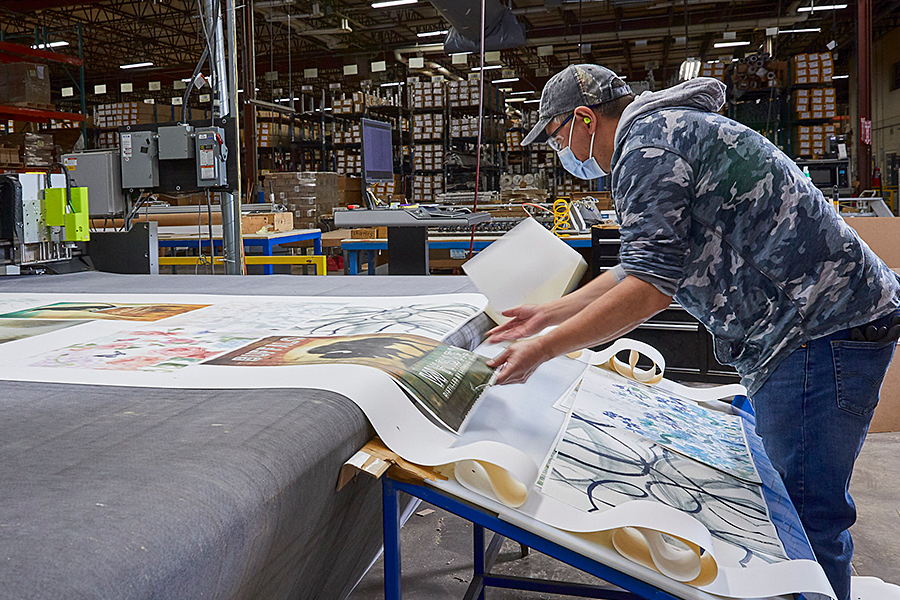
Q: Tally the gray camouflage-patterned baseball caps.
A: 1